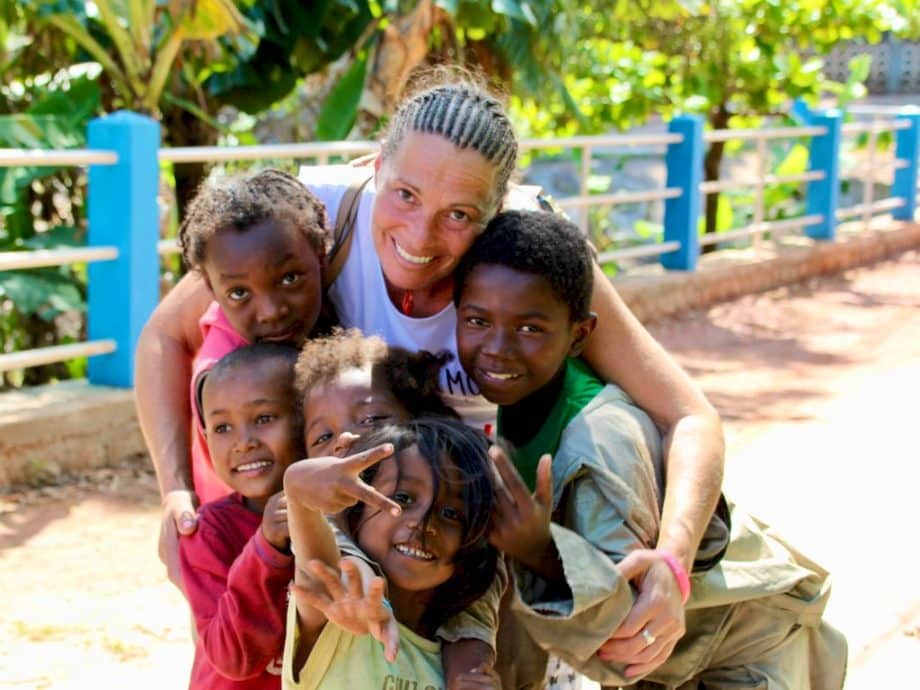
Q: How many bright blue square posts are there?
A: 4